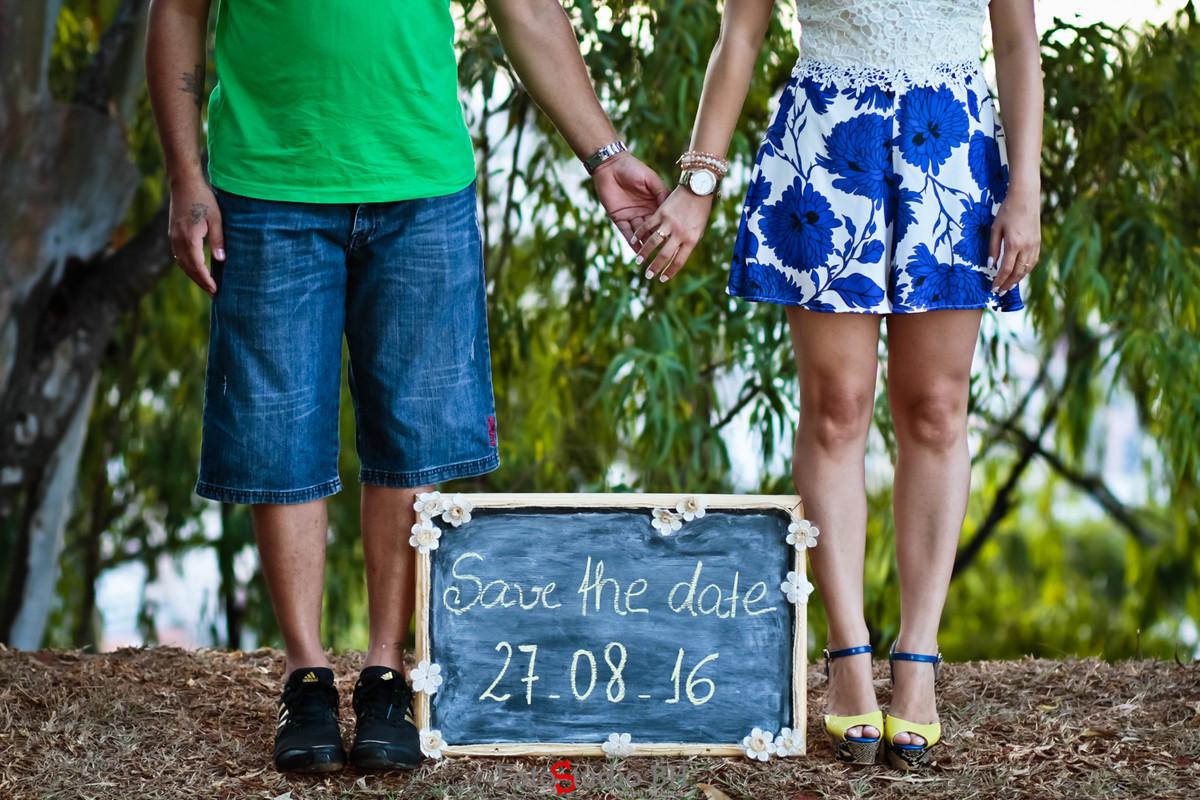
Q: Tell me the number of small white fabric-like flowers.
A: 12